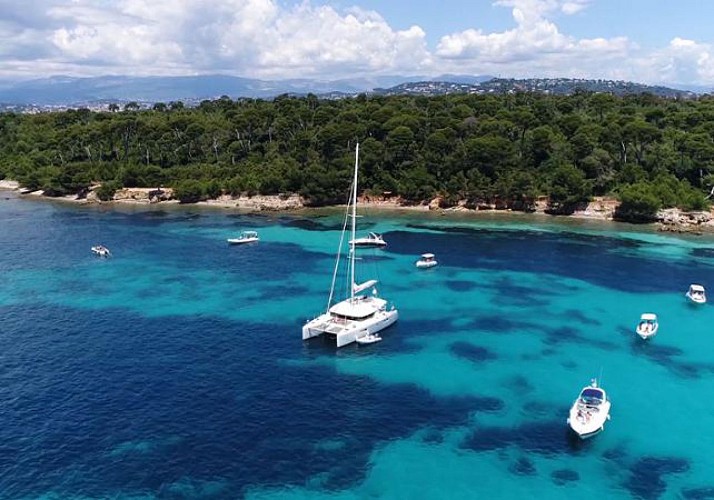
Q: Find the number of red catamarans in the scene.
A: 0